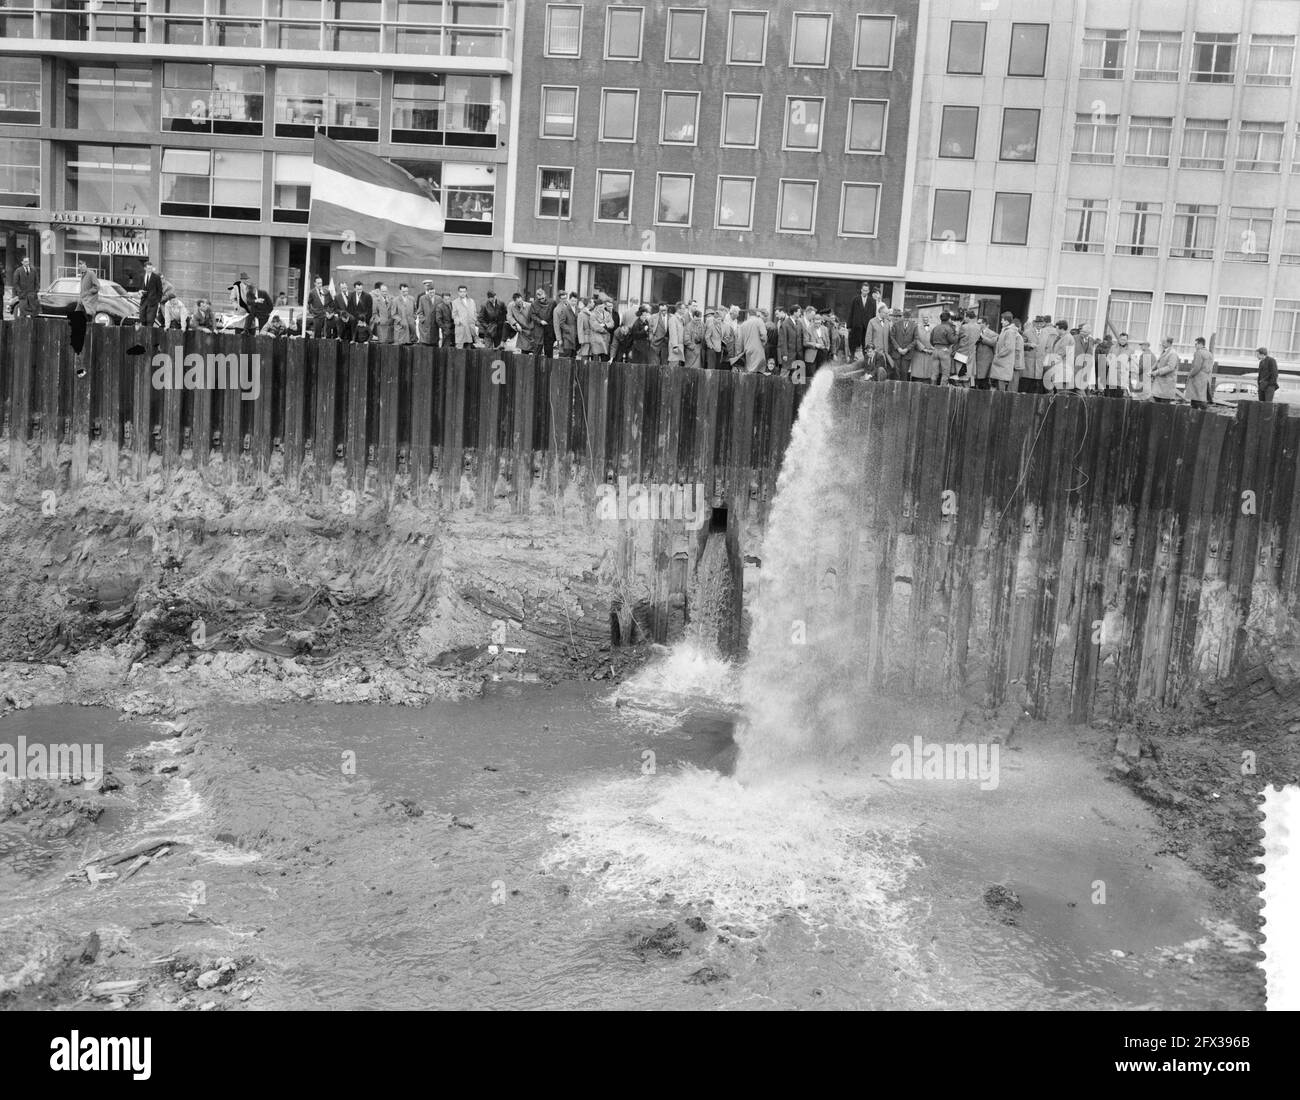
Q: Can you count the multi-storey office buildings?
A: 4